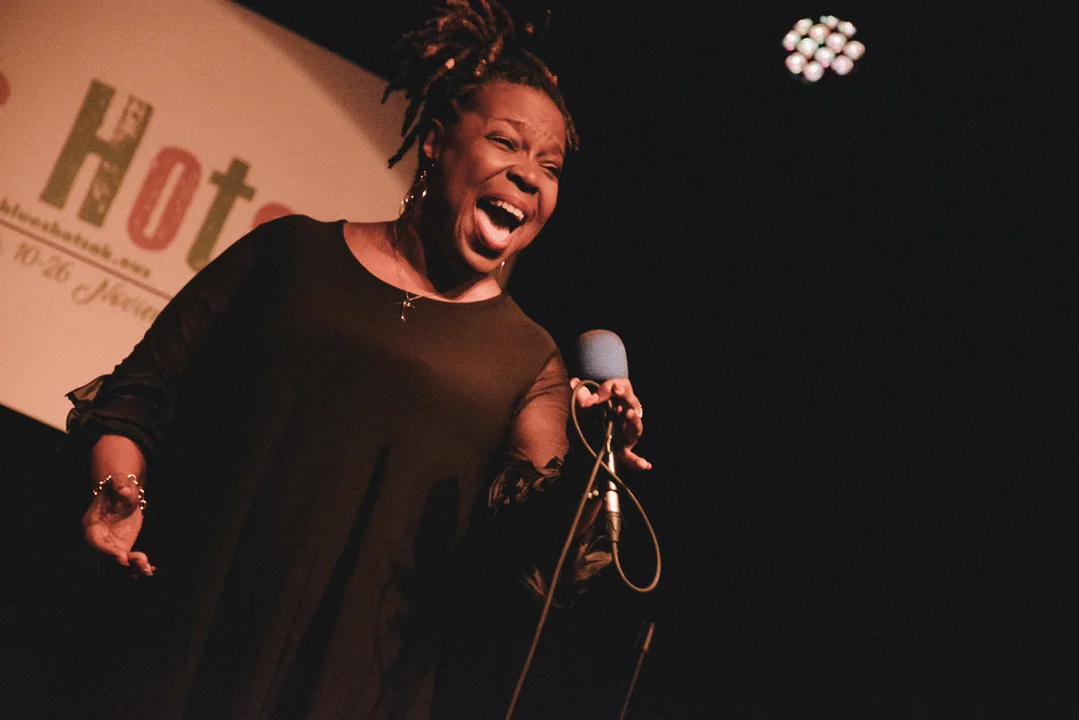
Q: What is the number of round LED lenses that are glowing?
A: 12